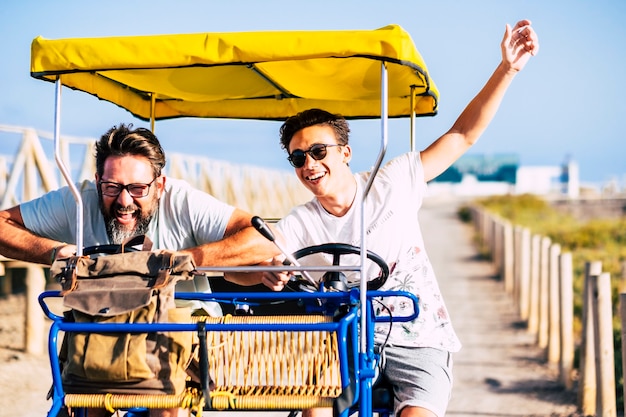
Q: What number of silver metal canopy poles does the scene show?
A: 4